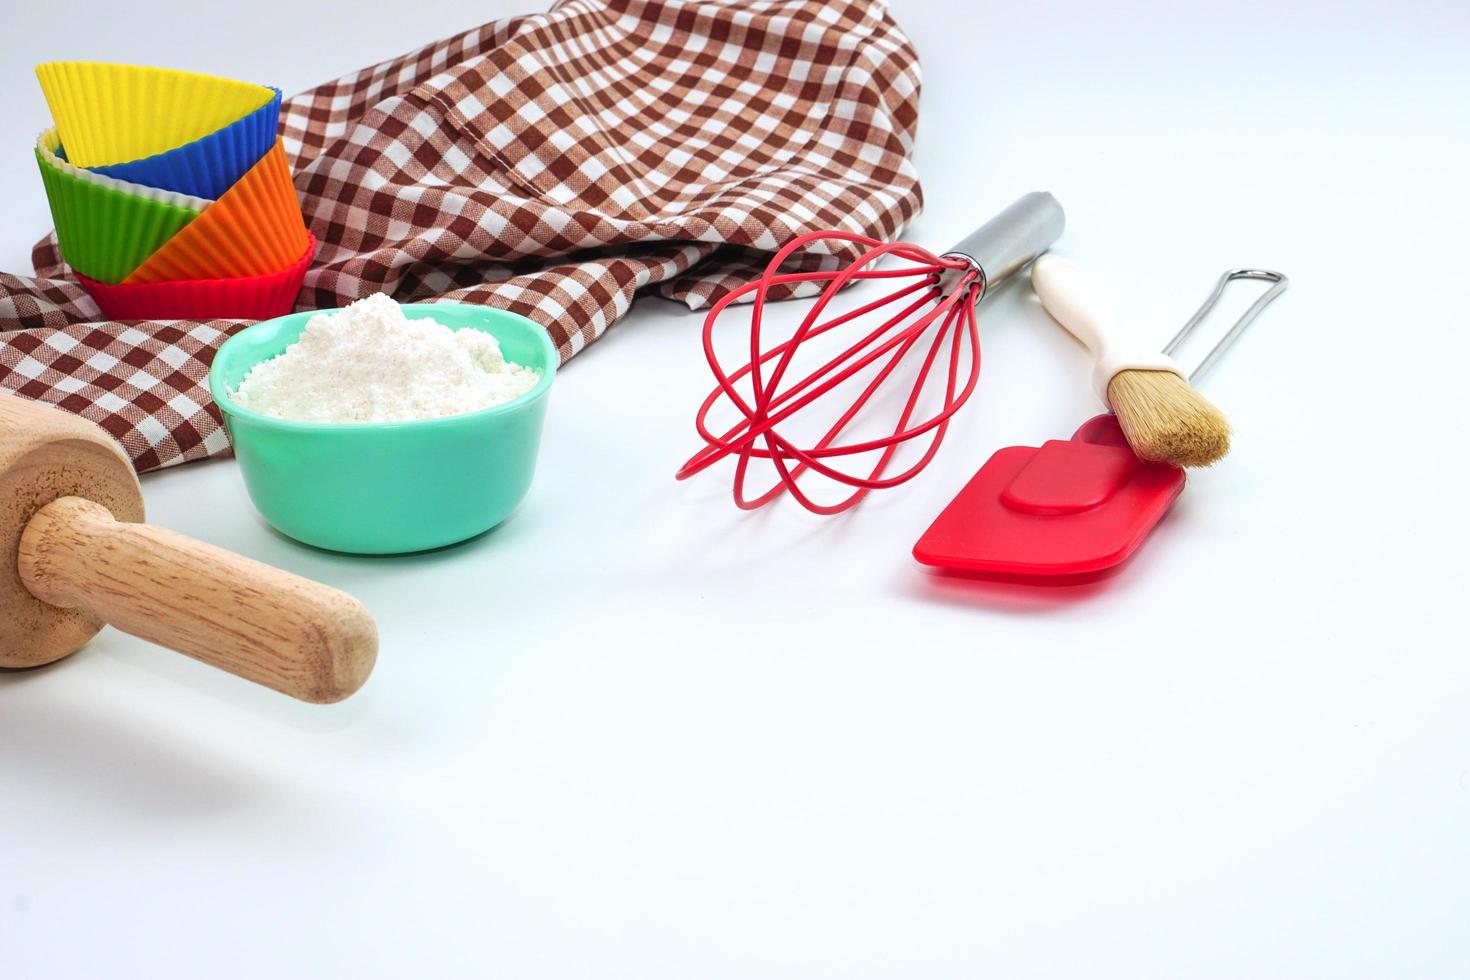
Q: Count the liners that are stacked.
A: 6